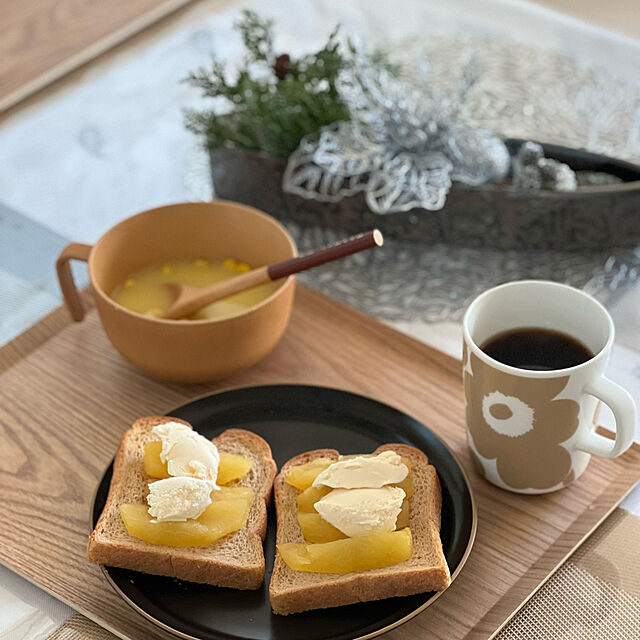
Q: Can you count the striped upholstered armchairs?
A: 0